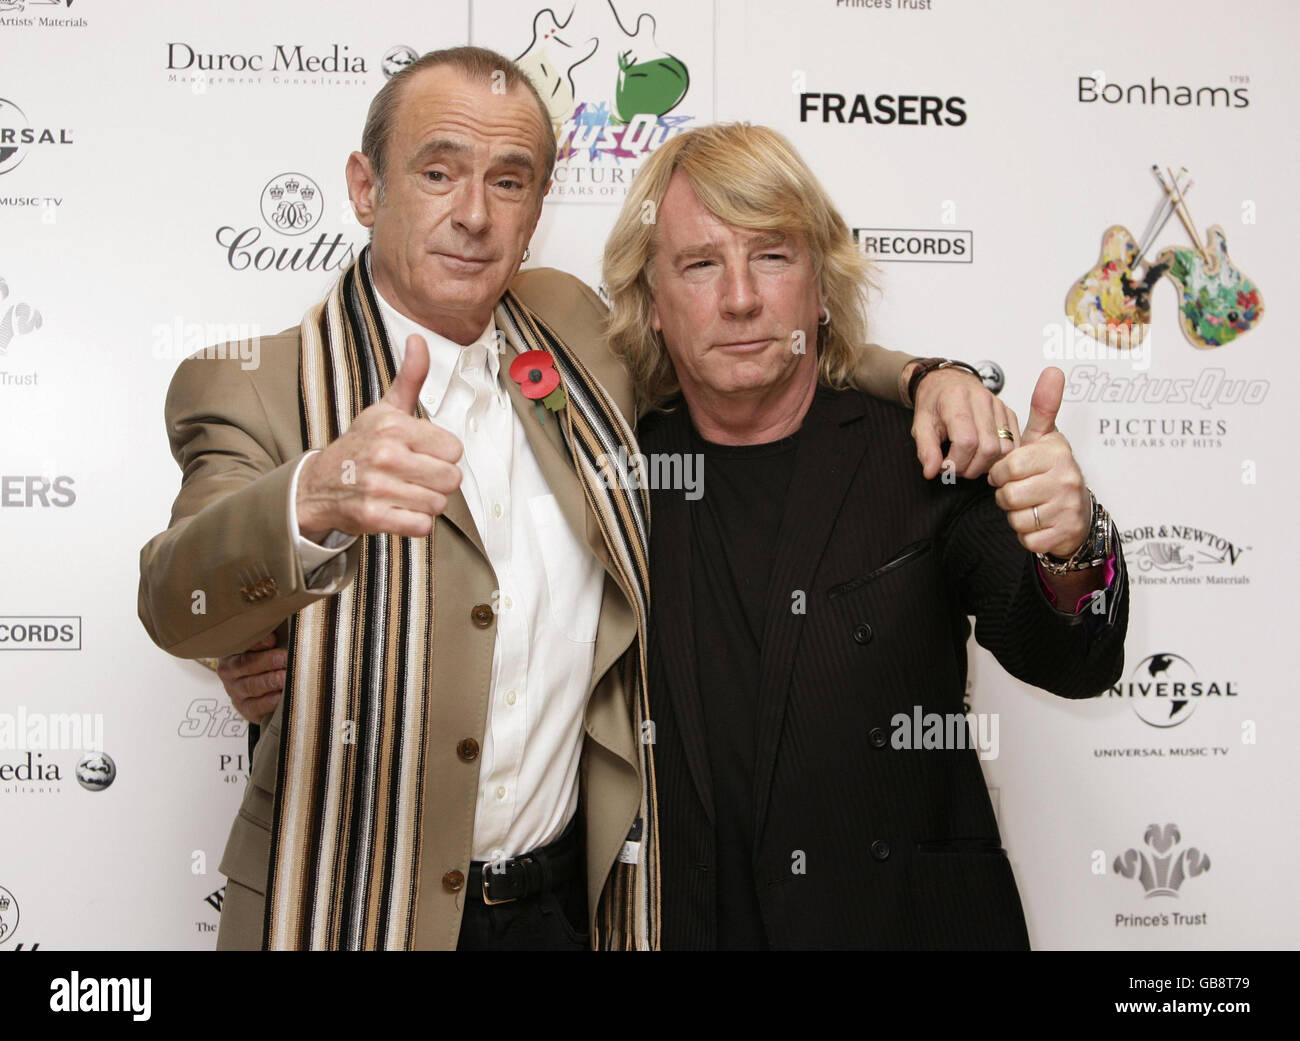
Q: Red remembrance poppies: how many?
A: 1